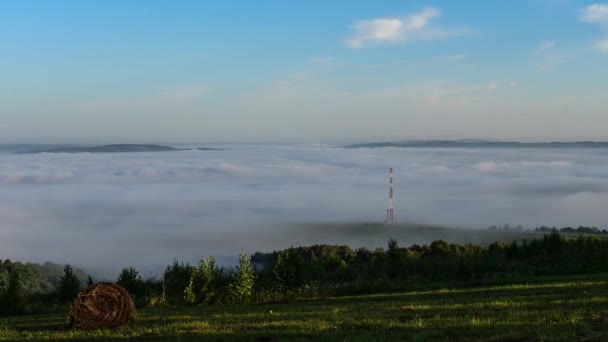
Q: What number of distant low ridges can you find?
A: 2